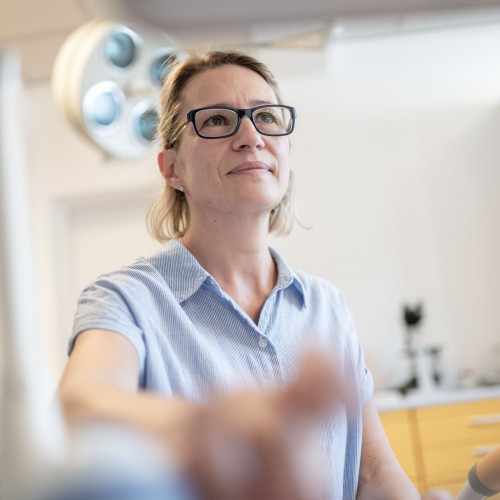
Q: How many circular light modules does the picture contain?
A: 4